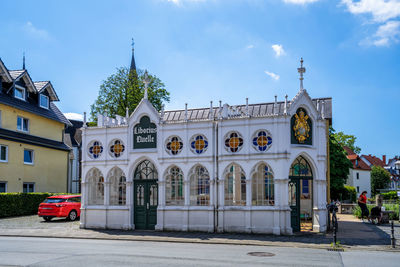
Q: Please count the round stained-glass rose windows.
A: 6